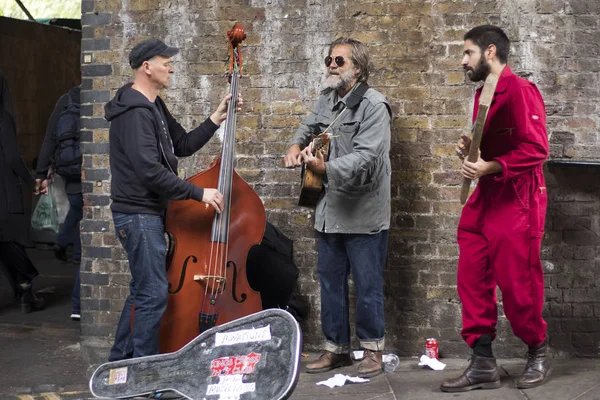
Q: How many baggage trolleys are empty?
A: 0